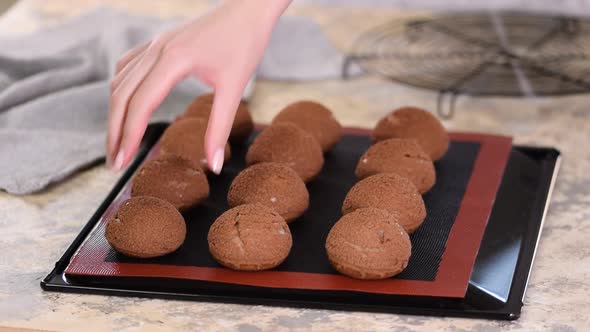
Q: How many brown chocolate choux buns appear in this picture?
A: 12